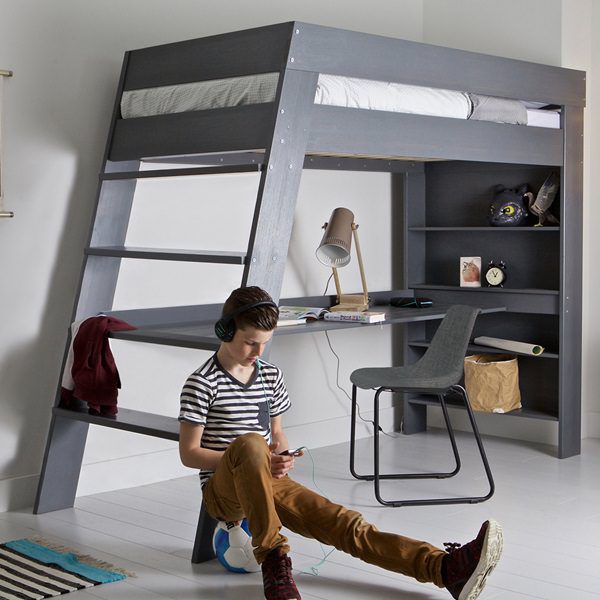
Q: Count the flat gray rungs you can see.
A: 4